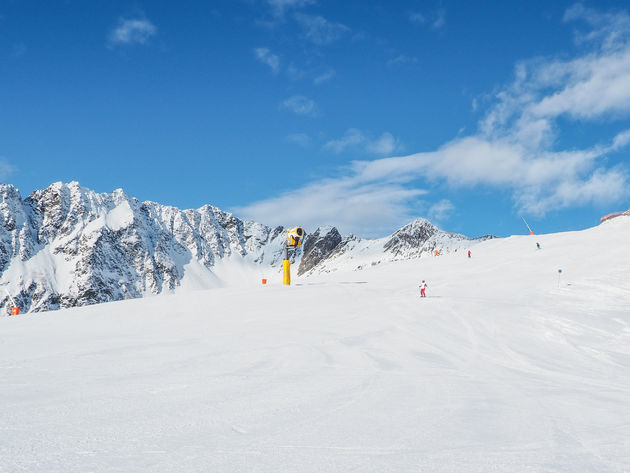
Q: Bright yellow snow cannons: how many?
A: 1